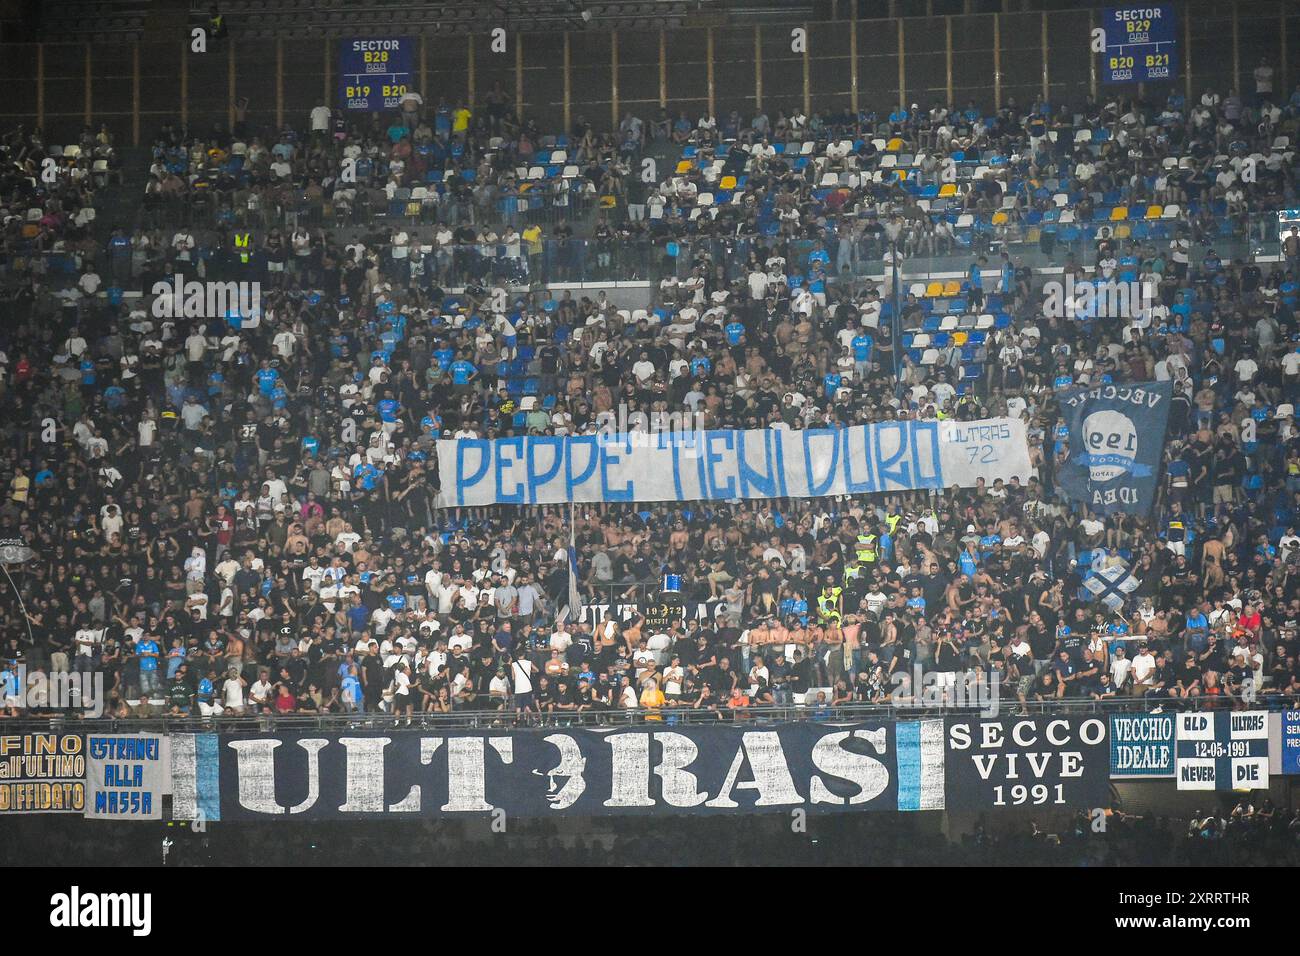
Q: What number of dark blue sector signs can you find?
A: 2